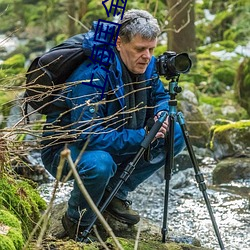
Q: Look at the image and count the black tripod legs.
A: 3